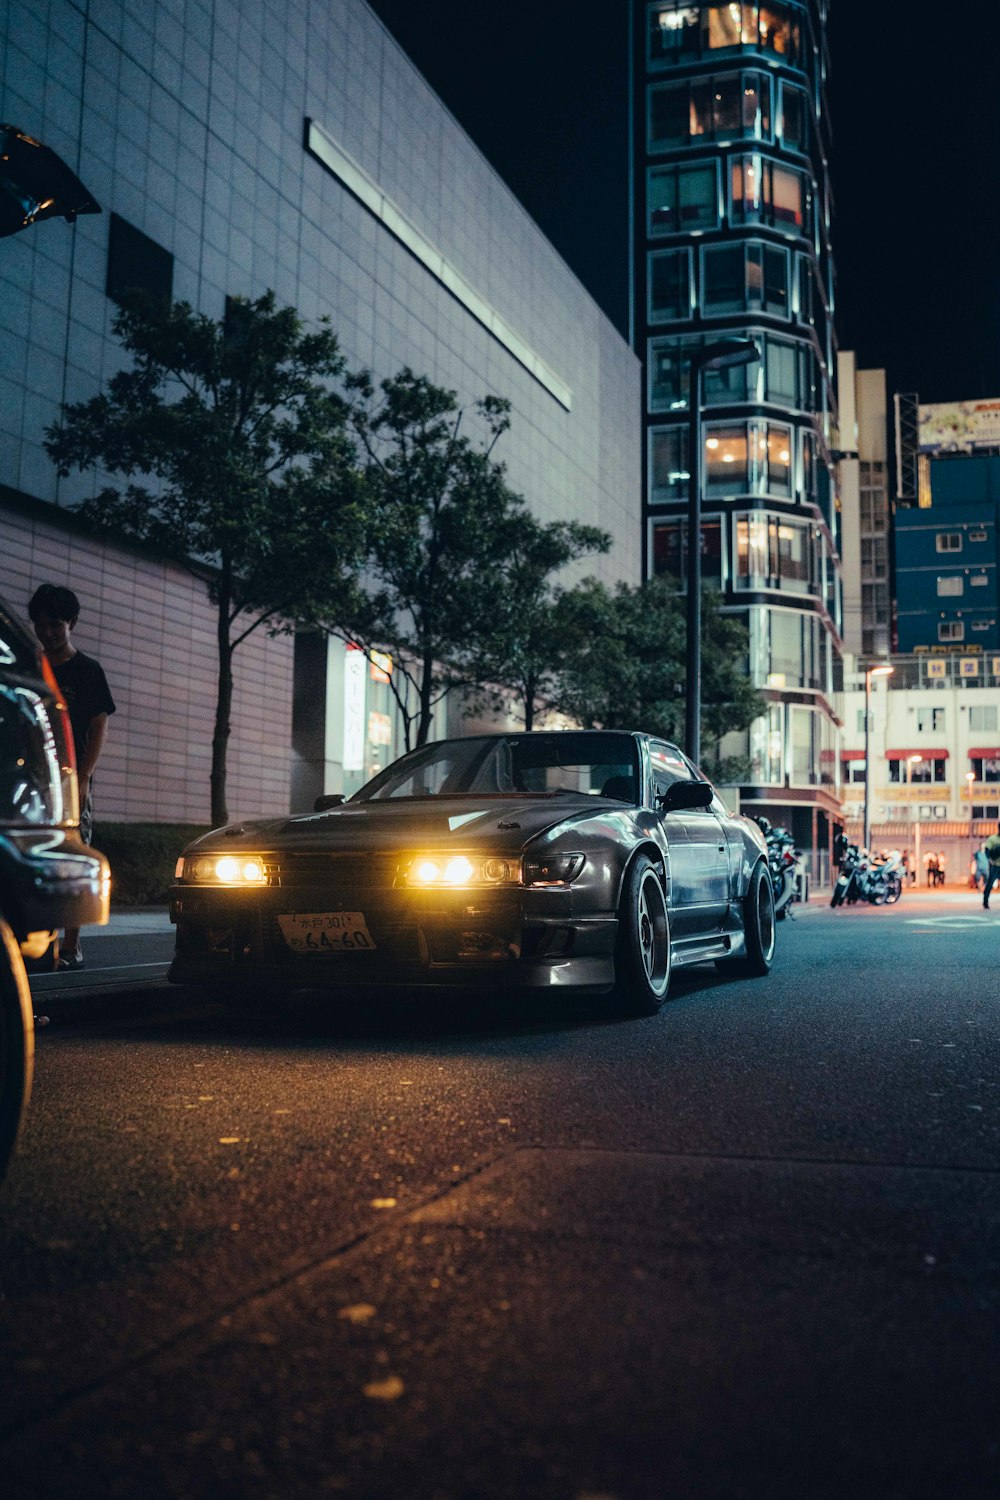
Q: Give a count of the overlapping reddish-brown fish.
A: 0